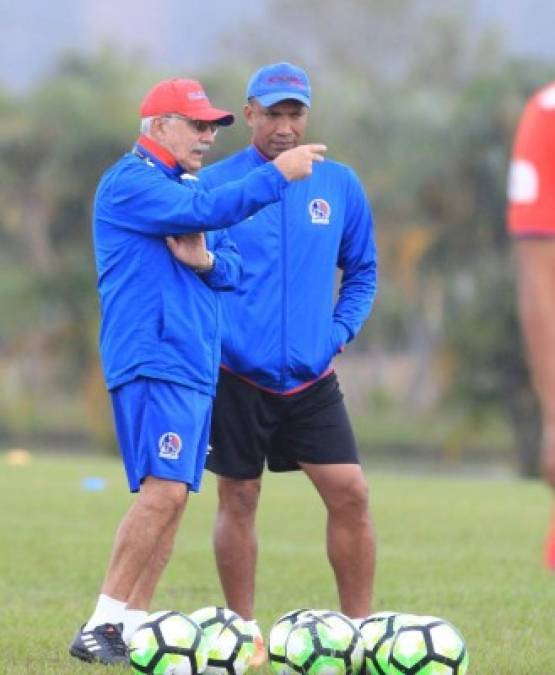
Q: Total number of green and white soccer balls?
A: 6